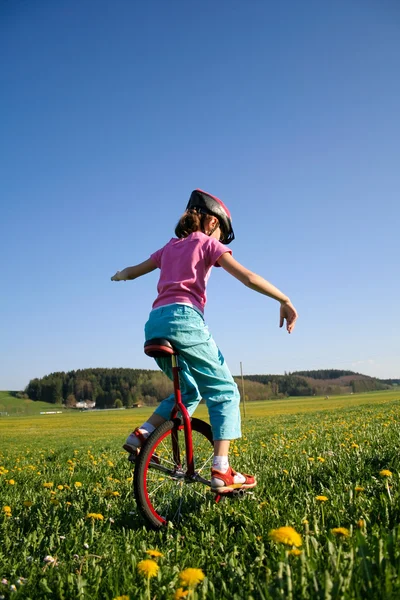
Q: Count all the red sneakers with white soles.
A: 2